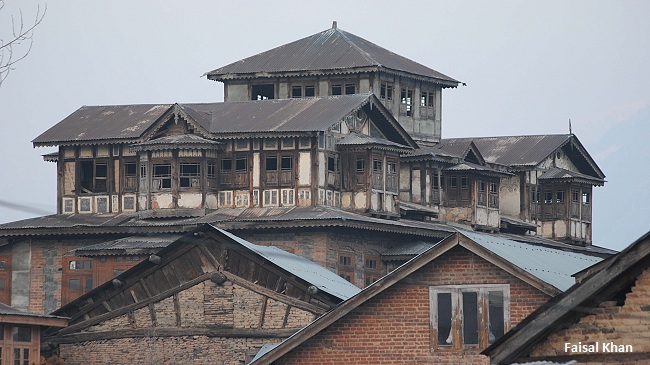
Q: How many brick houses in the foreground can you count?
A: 3